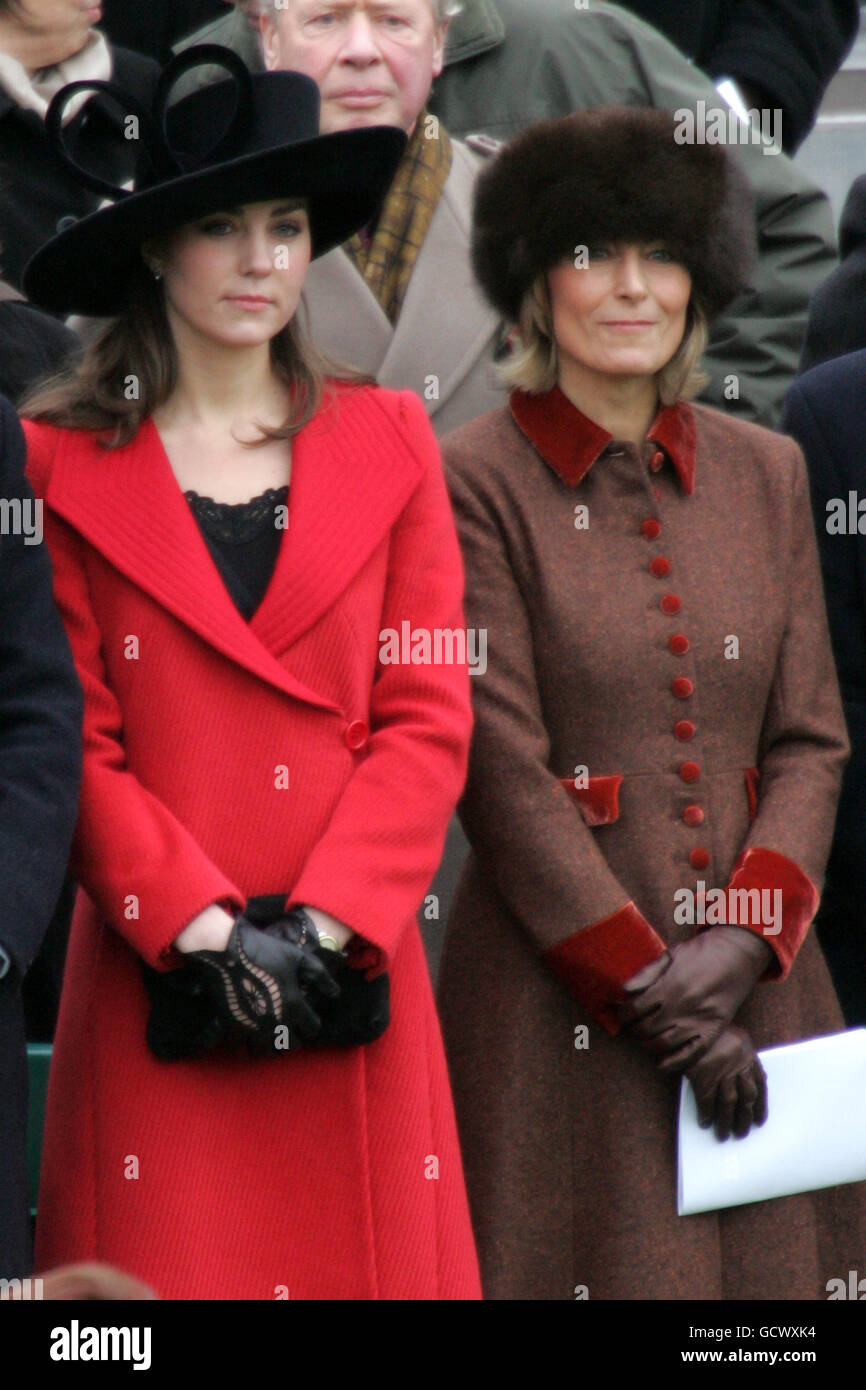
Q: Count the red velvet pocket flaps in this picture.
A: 2